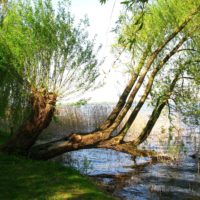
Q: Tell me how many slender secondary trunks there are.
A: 4